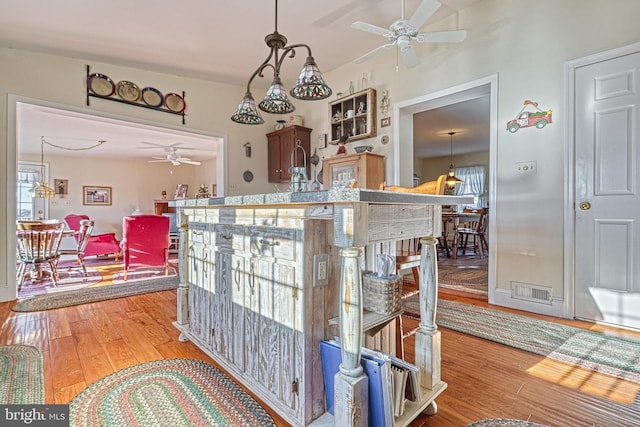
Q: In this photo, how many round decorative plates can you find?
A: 4